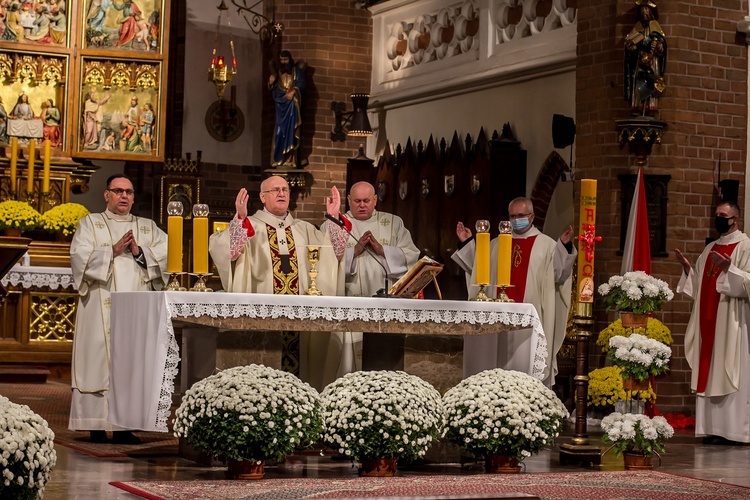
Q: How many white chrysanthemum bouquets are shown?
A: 7